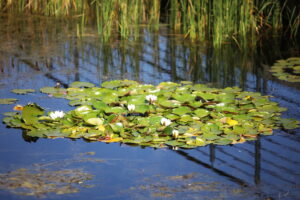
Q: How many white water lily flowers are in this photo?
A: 5